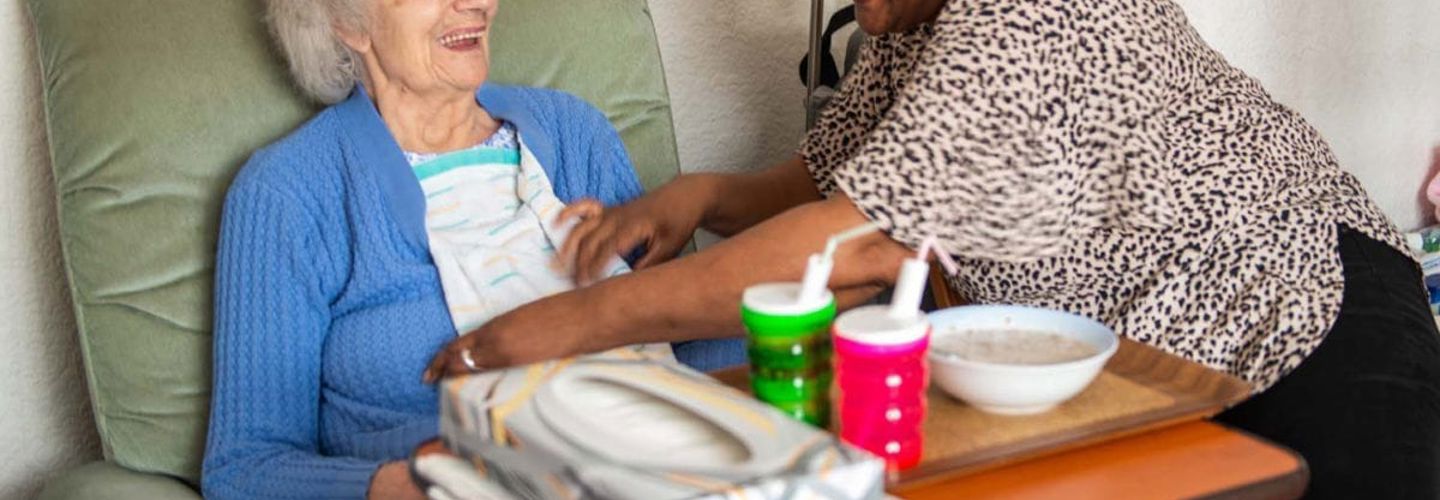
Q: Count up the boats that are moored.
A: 0